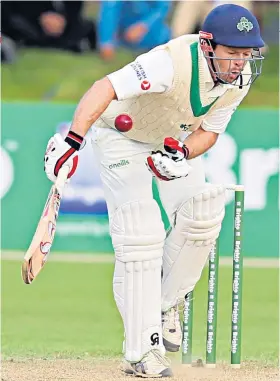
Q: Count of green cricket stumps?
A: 3